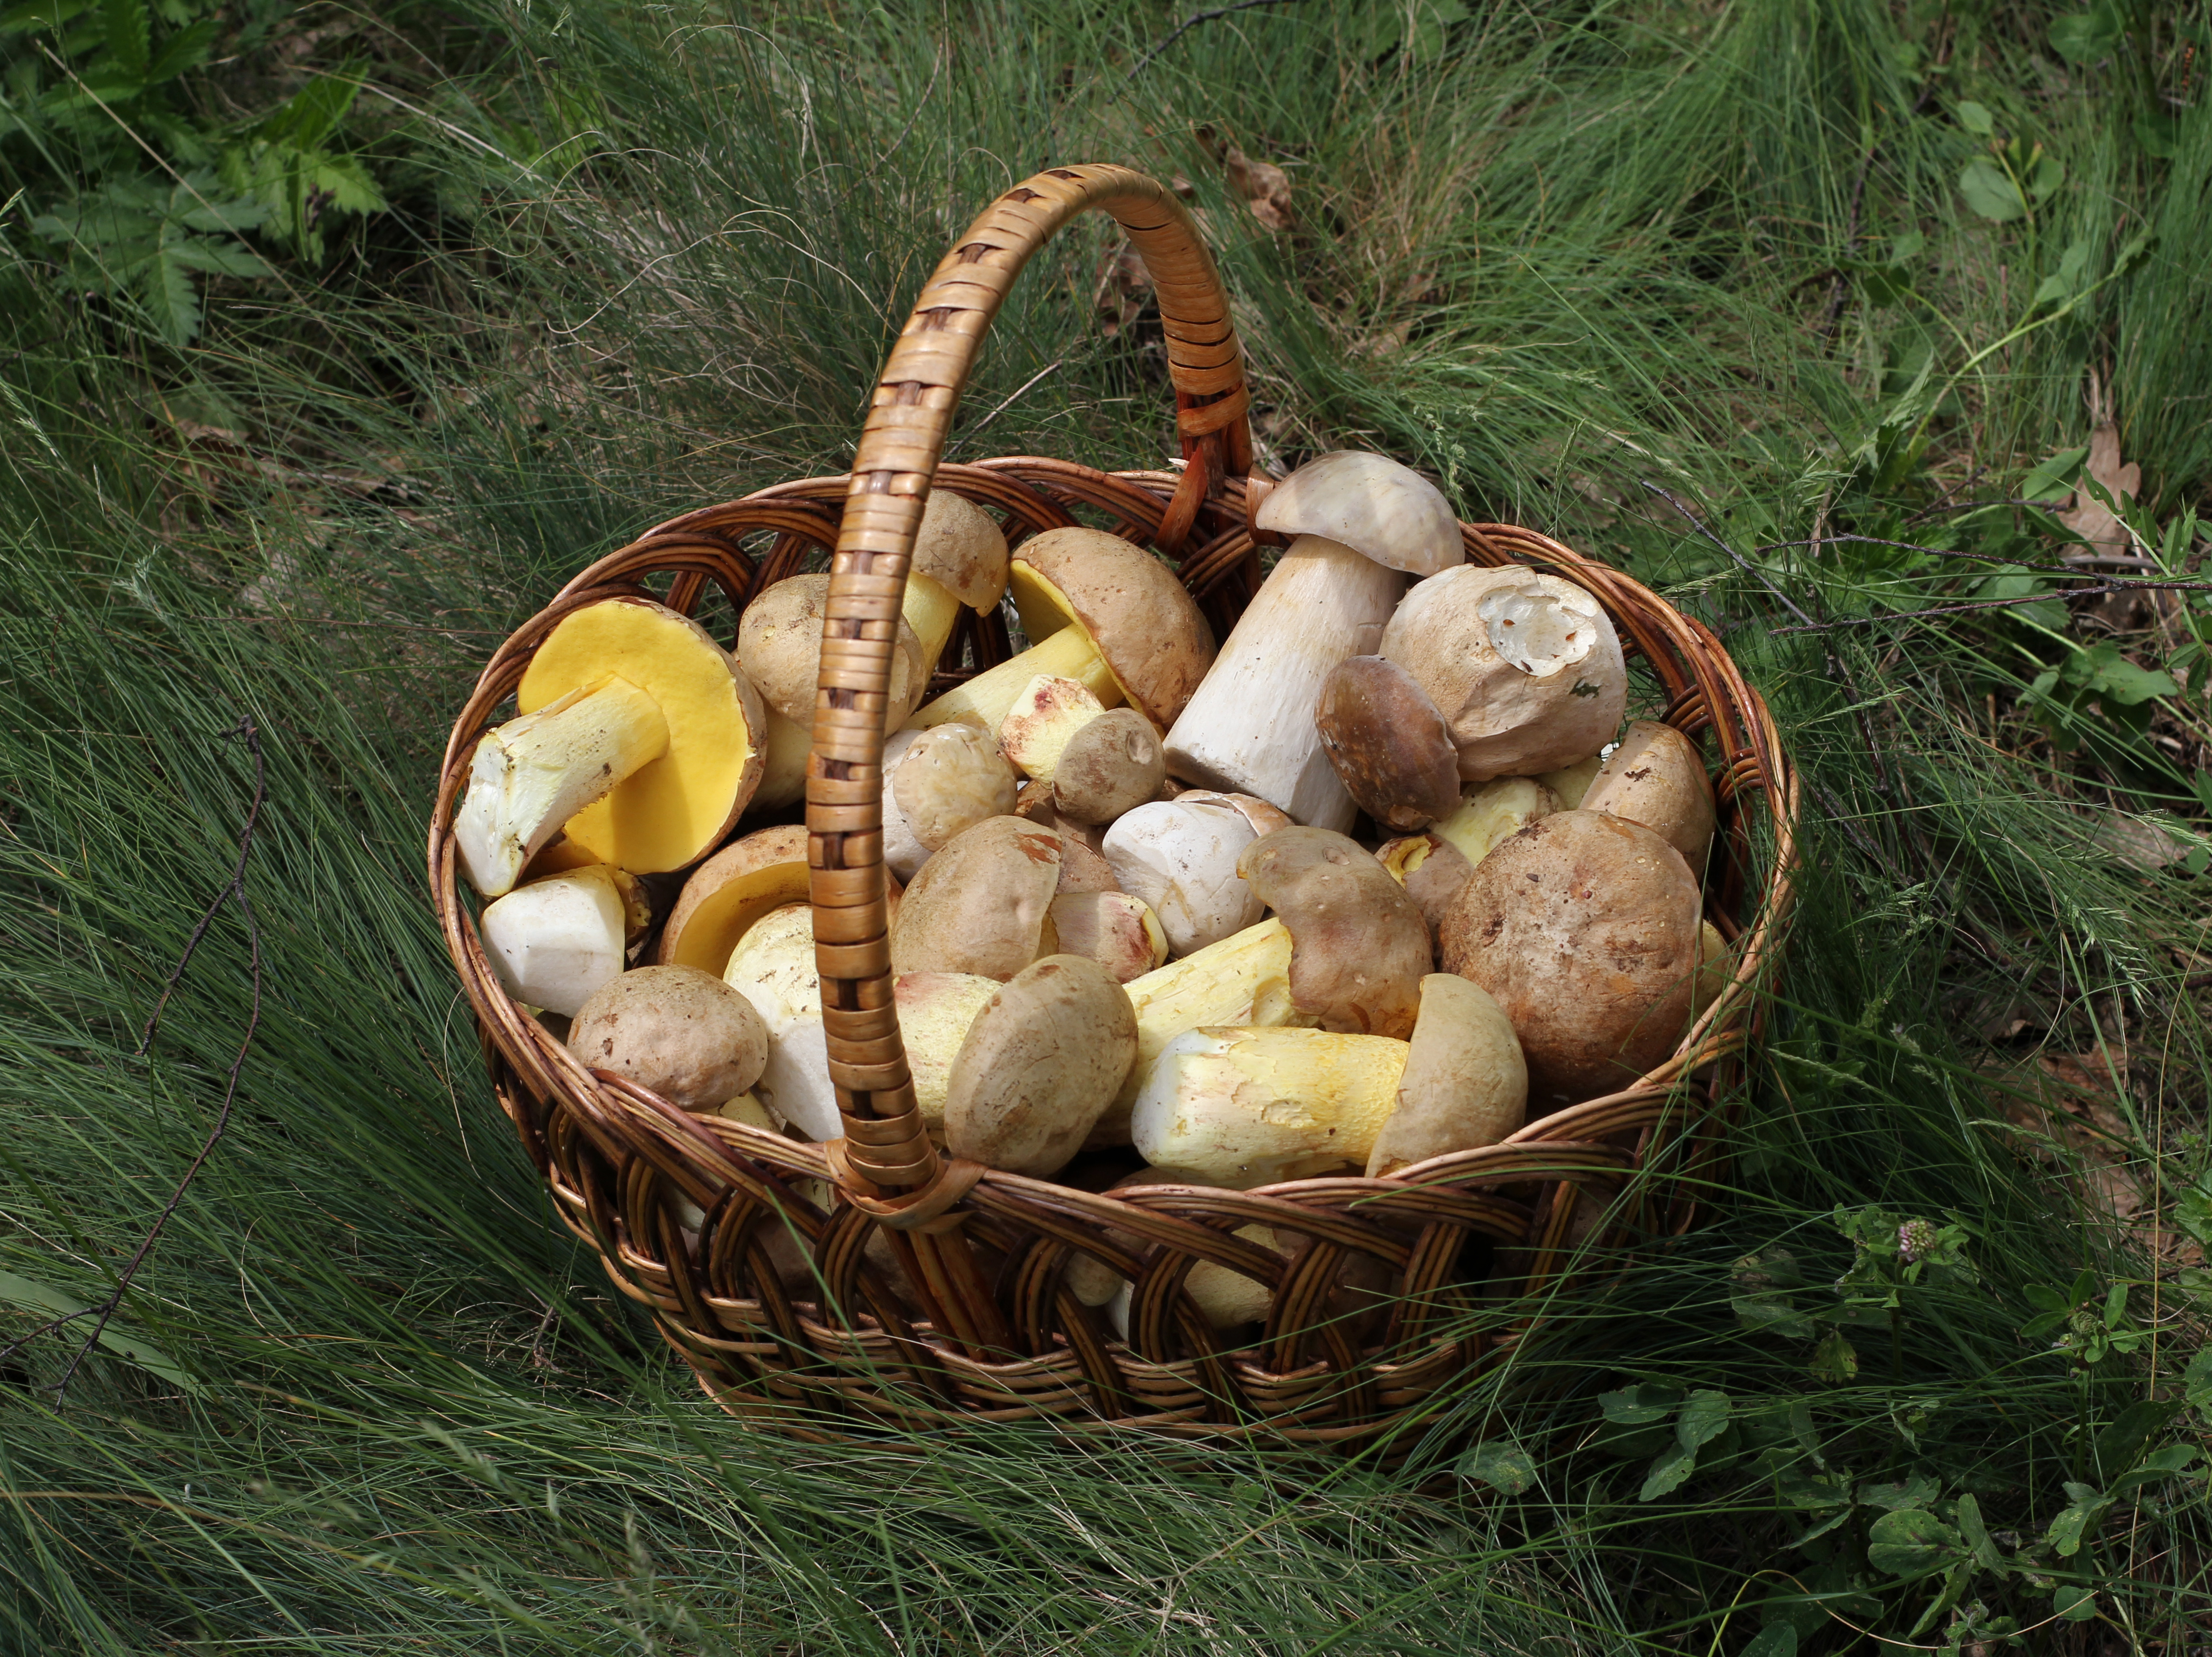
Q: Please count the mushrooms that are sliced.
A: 0